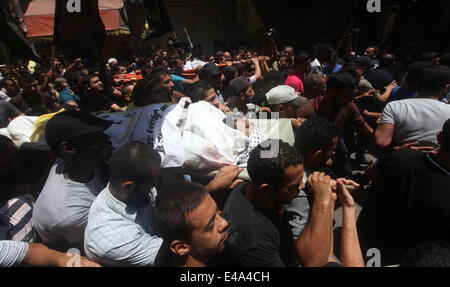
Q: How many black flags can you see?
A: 3